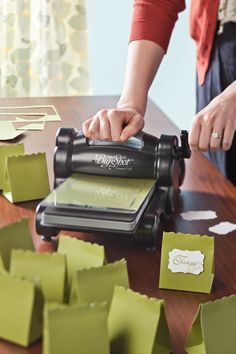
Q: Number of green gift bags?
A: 11